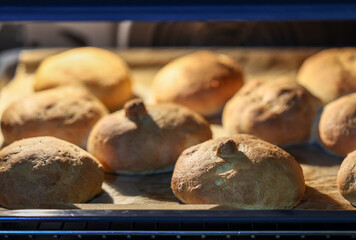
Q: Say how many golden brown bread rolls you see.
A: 10